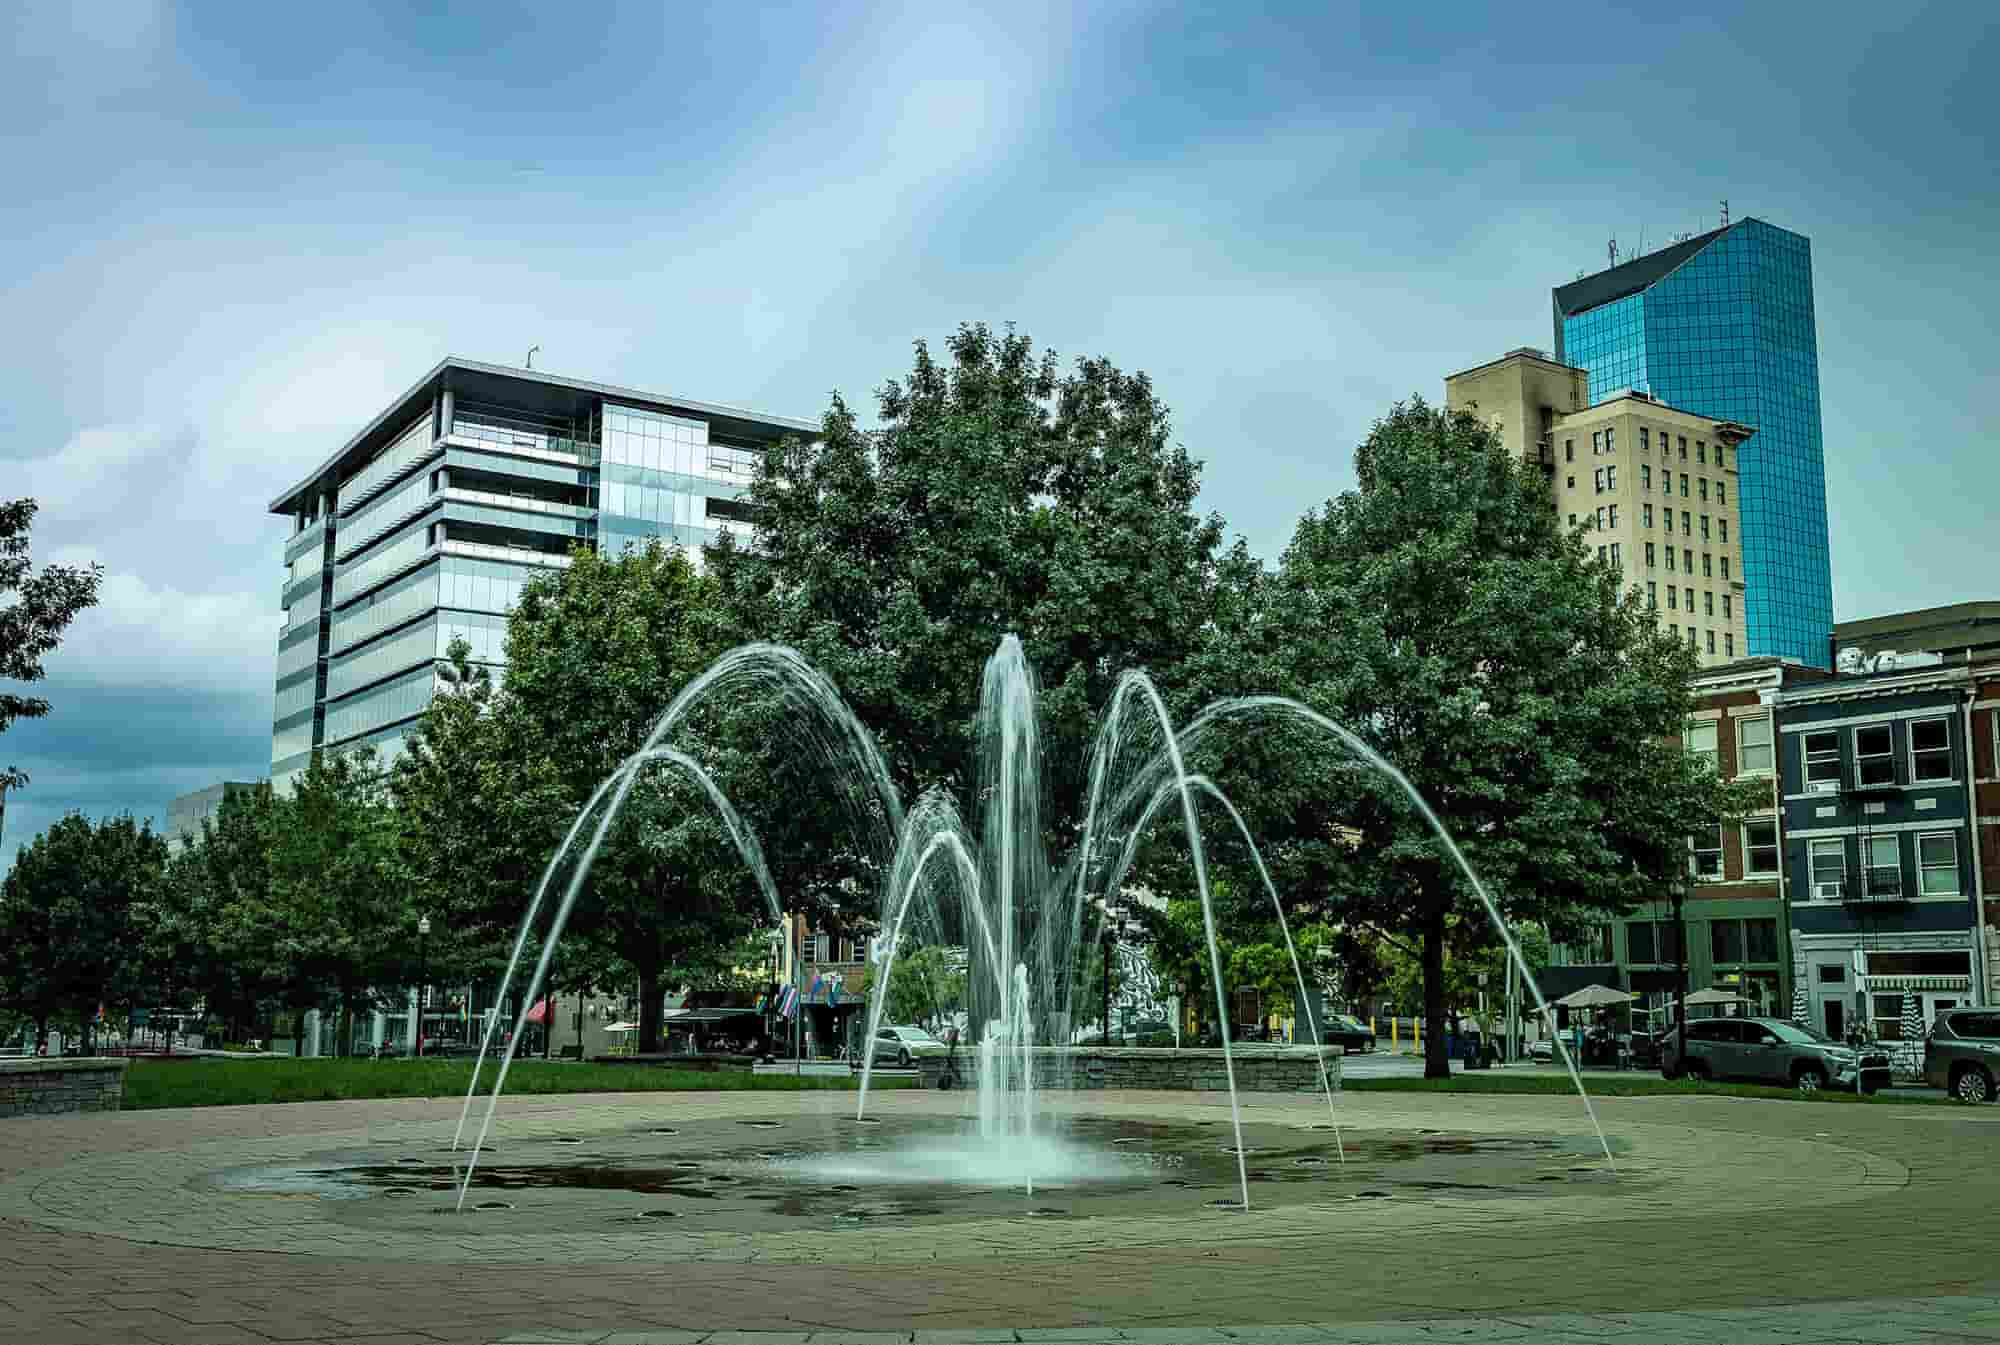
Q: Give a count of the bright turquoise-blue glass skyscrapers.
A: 1